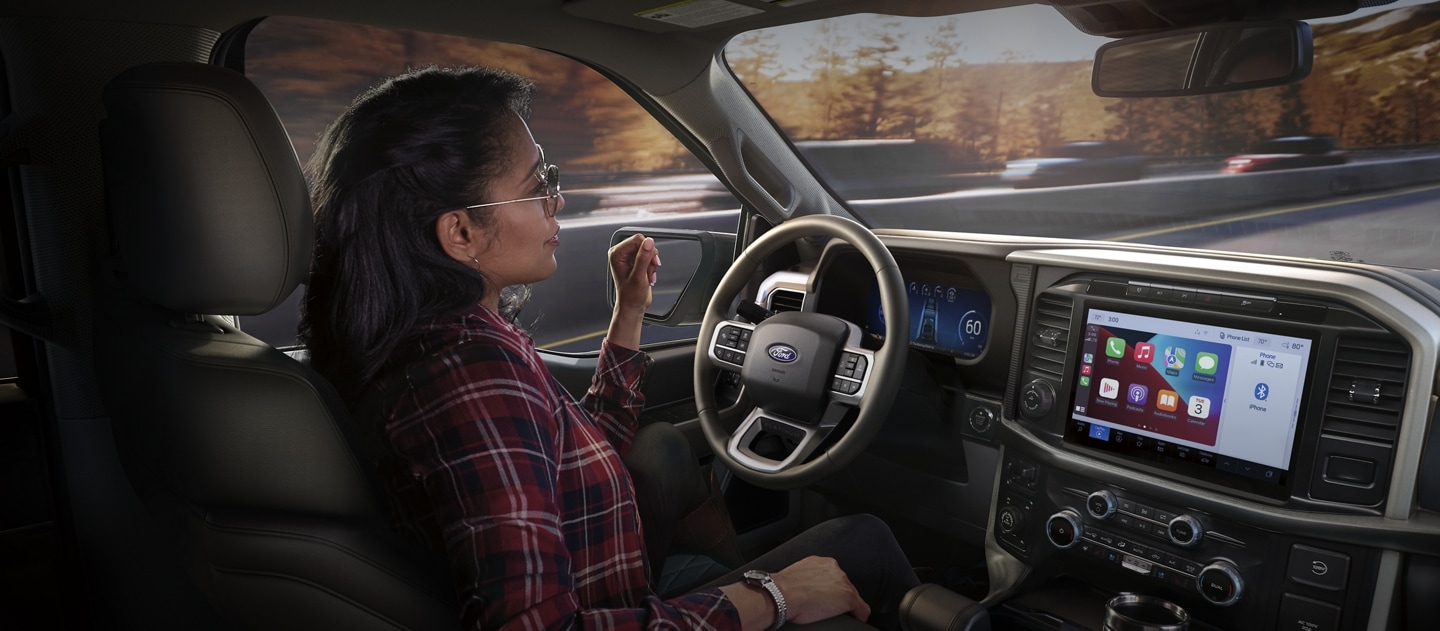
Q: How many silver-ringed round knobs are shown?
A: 4